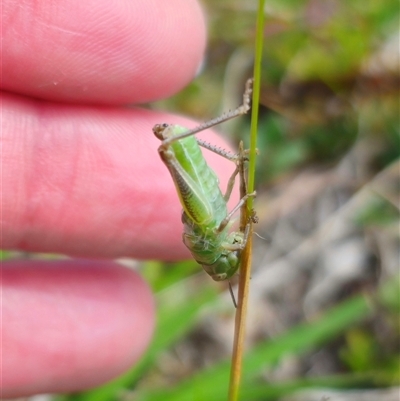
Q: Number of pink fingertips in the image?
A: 3